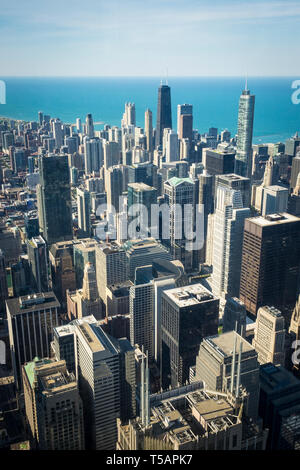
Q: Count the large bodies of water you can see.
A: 1